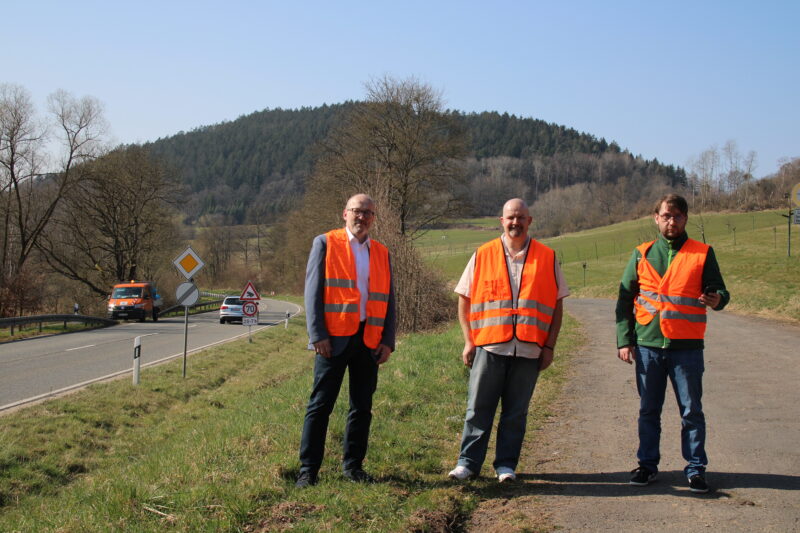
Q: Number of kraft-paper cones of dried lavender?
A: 0